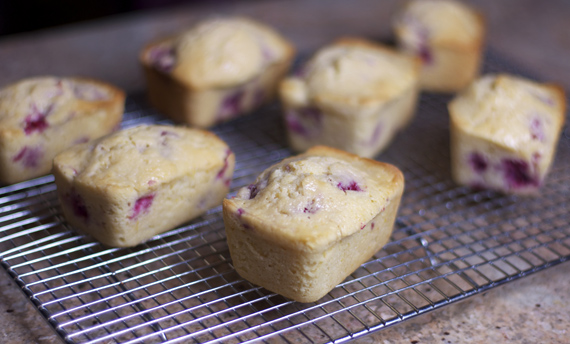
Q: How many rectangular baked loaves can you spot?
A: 7